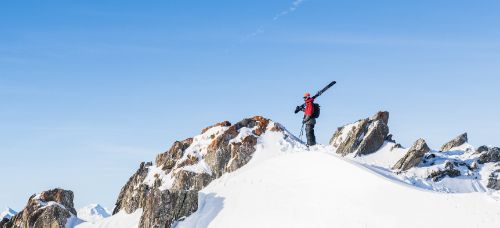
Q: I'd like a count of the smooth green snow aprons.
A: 0